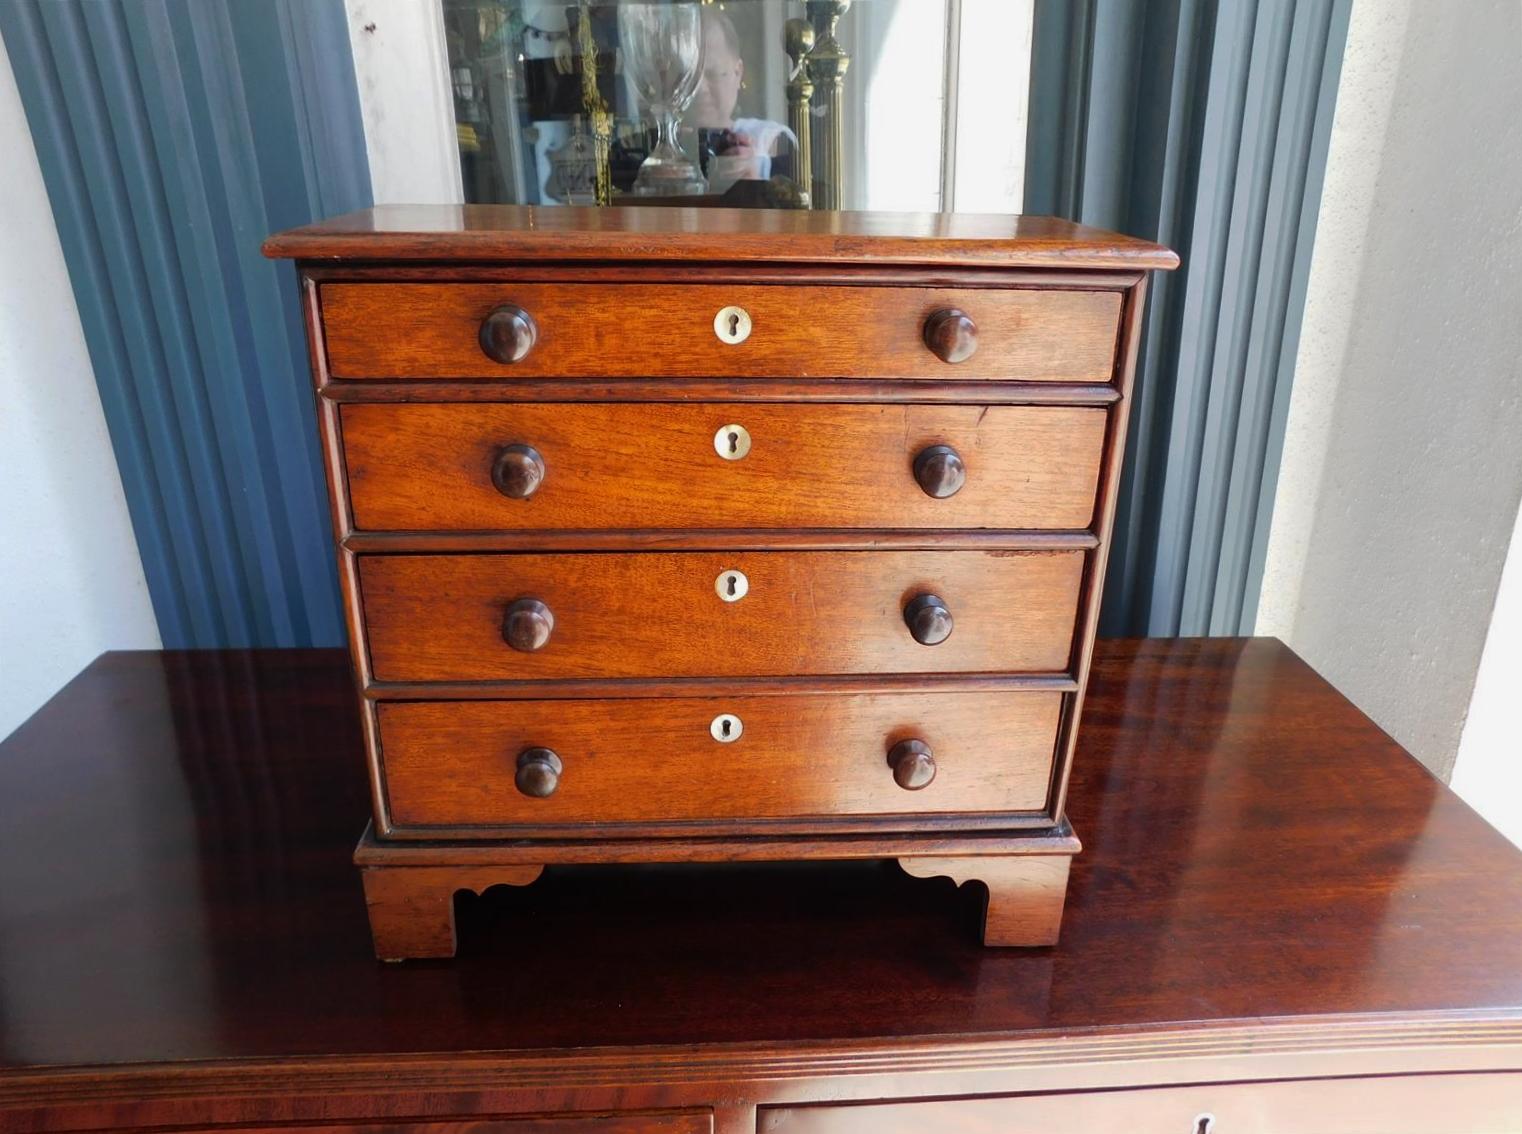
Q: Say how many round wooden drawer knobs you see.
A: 8